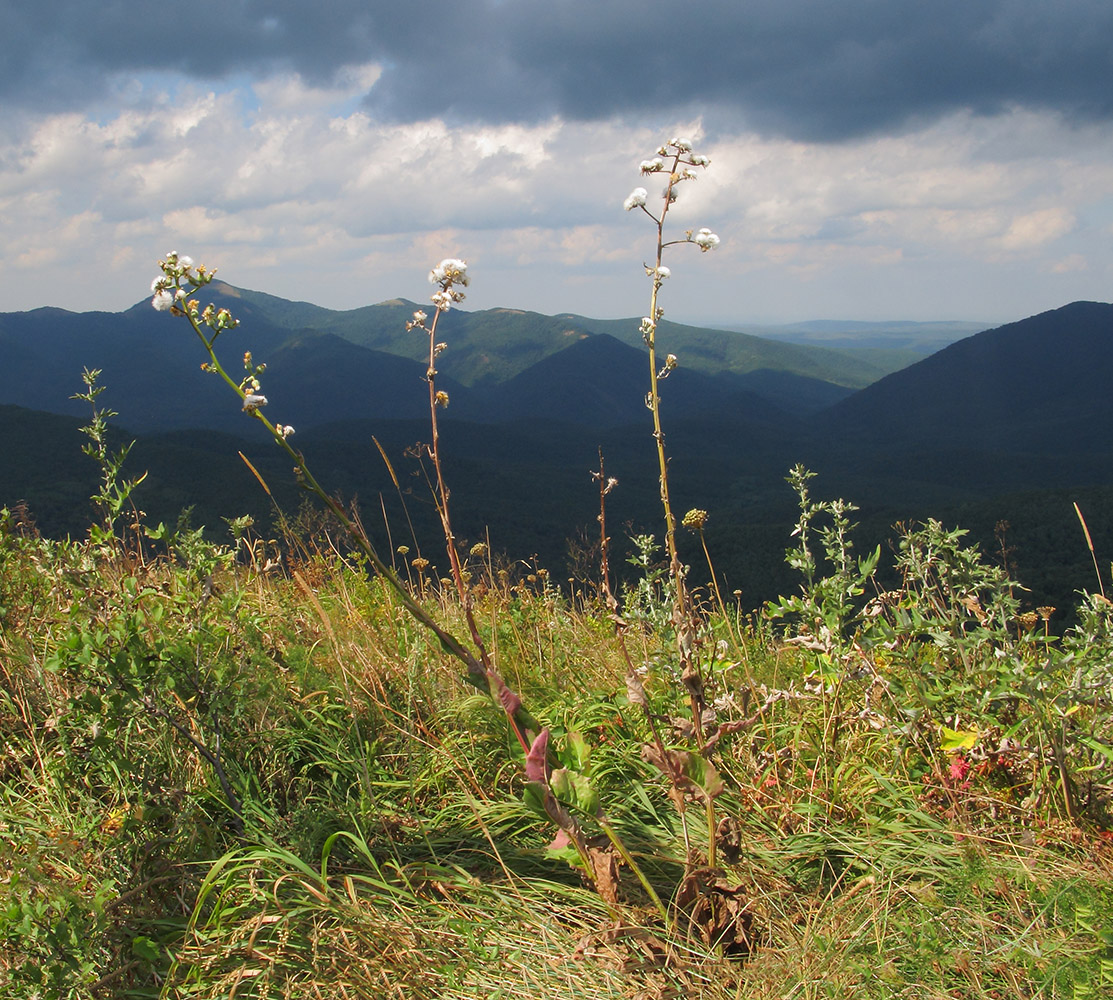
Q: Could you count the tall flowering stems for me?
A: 3